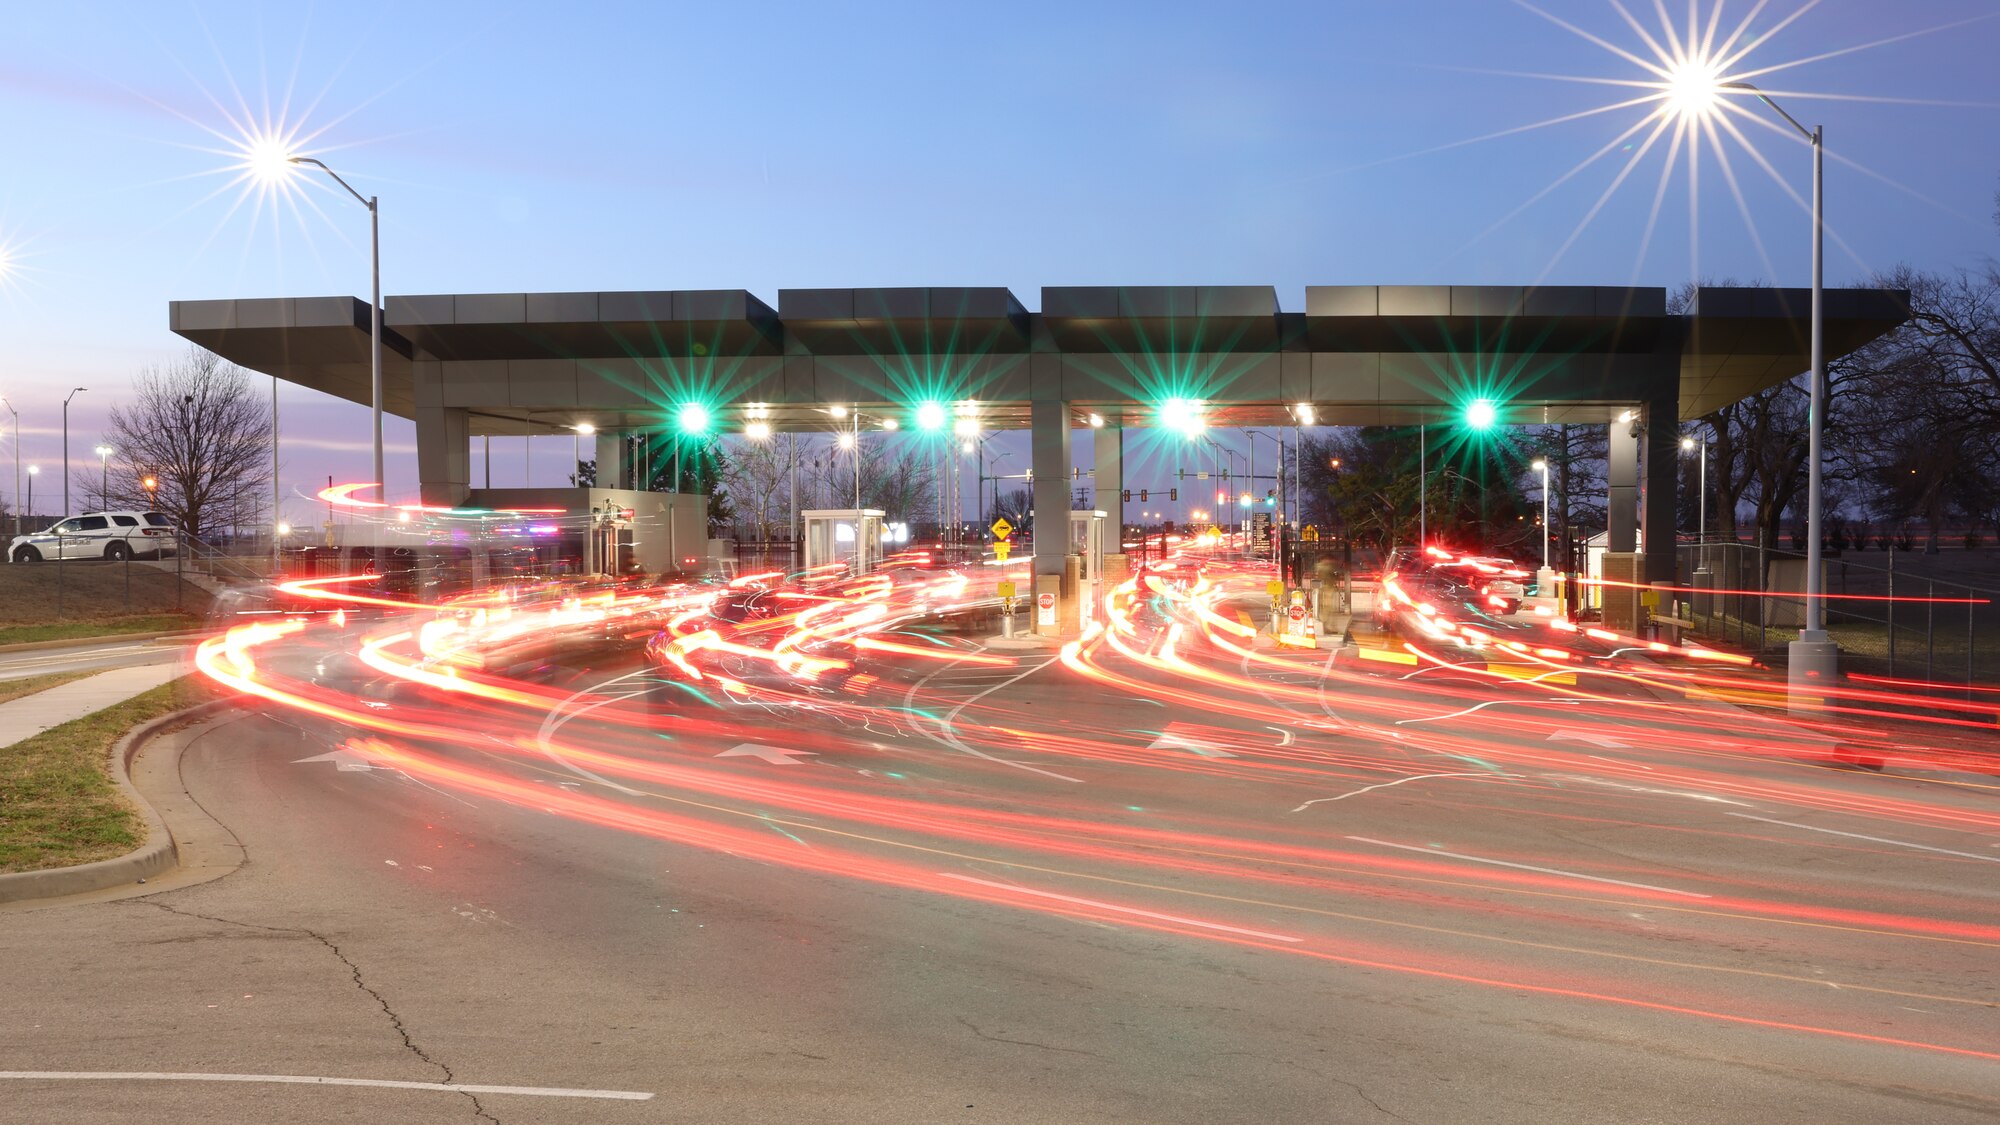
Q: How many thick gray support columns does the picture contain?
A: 6